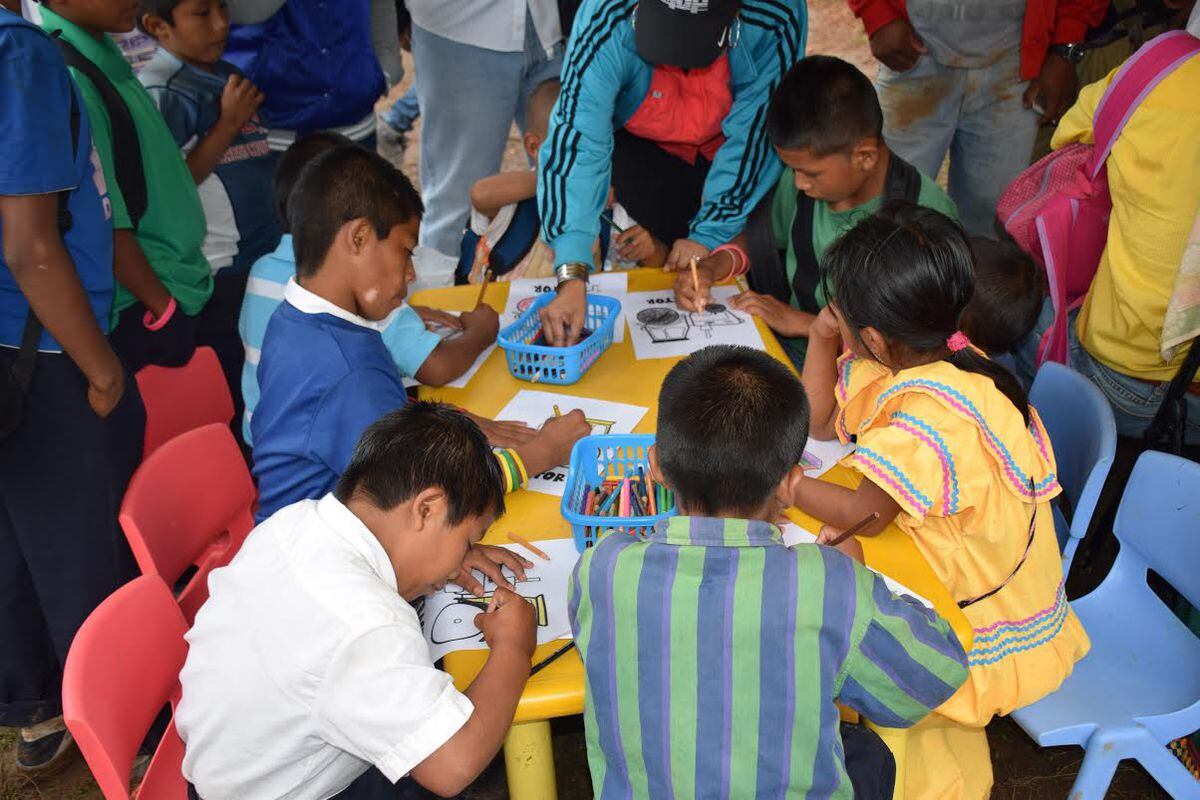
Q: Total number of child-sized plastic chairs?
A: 5